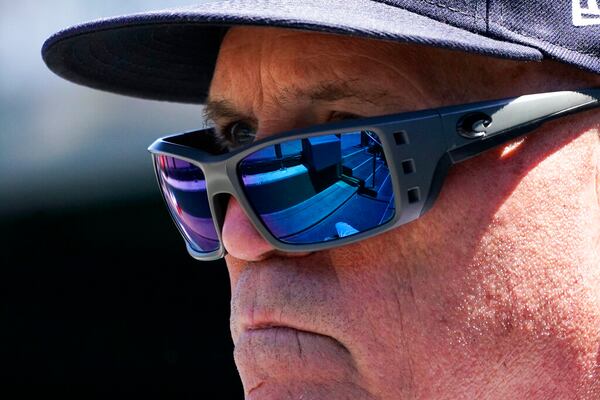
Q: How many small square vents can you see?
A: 3